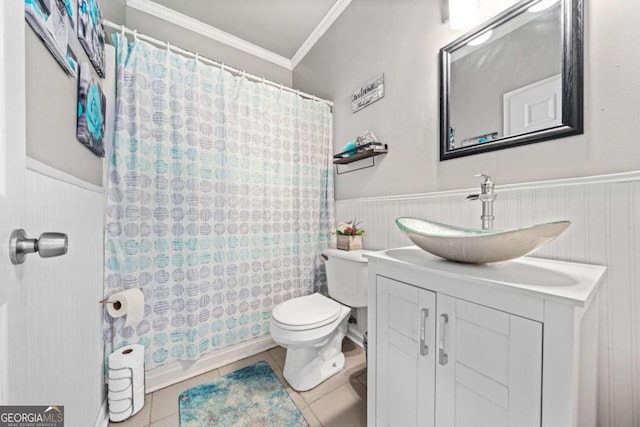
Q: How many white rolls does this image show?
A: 4